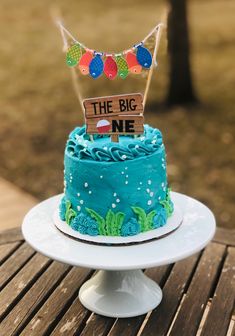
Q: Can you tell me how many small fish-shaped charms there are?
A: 7